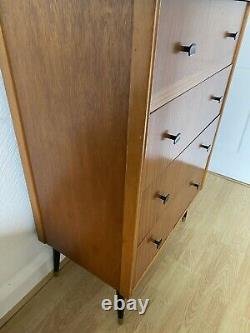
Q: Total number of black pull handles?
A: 8